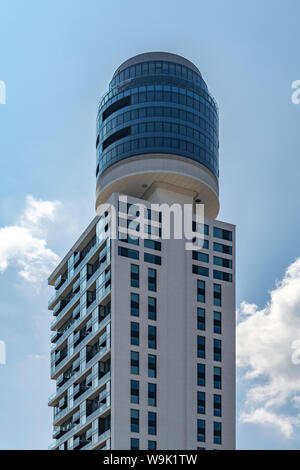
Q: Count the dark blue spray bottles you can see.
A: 0